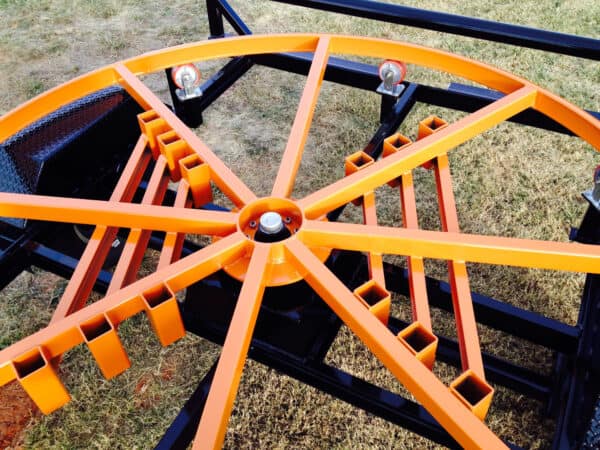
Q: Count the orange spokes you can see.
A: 8